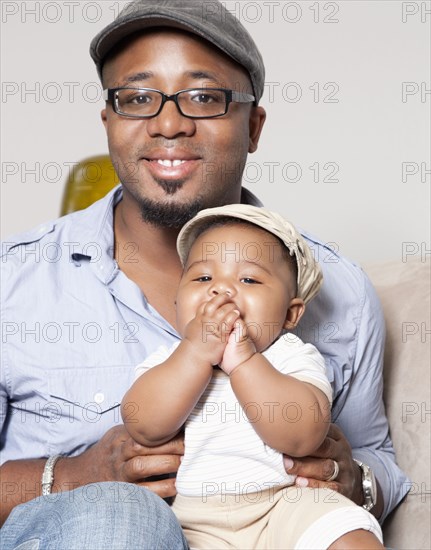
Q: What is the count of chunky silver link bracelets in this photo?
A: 1